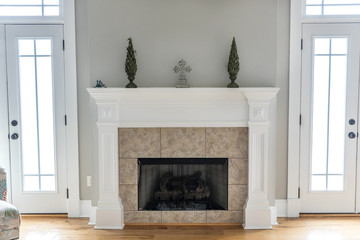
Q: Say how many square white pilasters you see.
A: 2